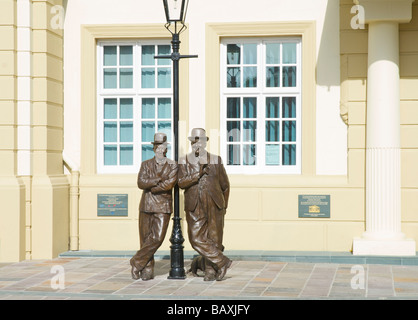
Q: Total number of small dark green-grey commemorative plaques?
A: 2